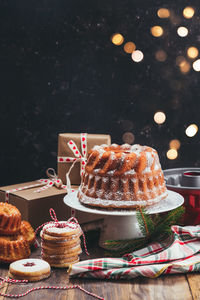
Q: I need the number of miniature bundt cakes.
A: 3